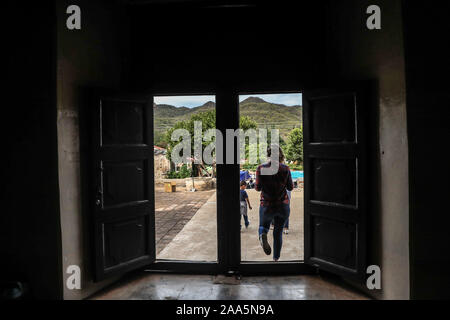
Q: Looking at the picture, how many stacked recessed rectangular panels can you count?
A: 6